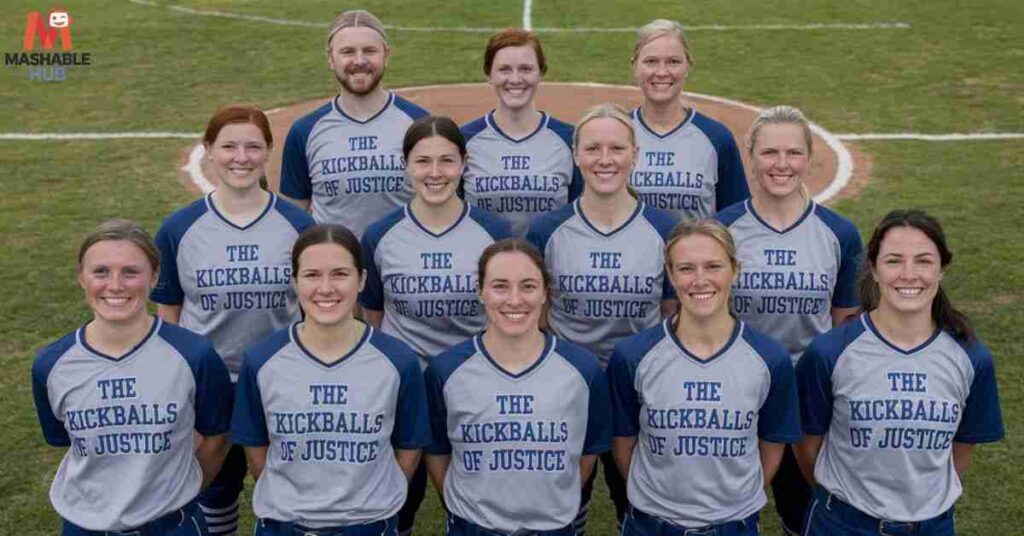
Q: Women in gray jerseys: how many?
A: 11